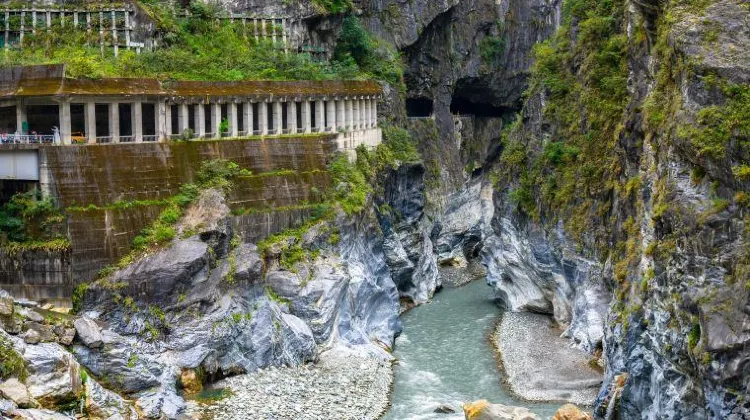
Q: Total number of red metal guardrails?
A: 0